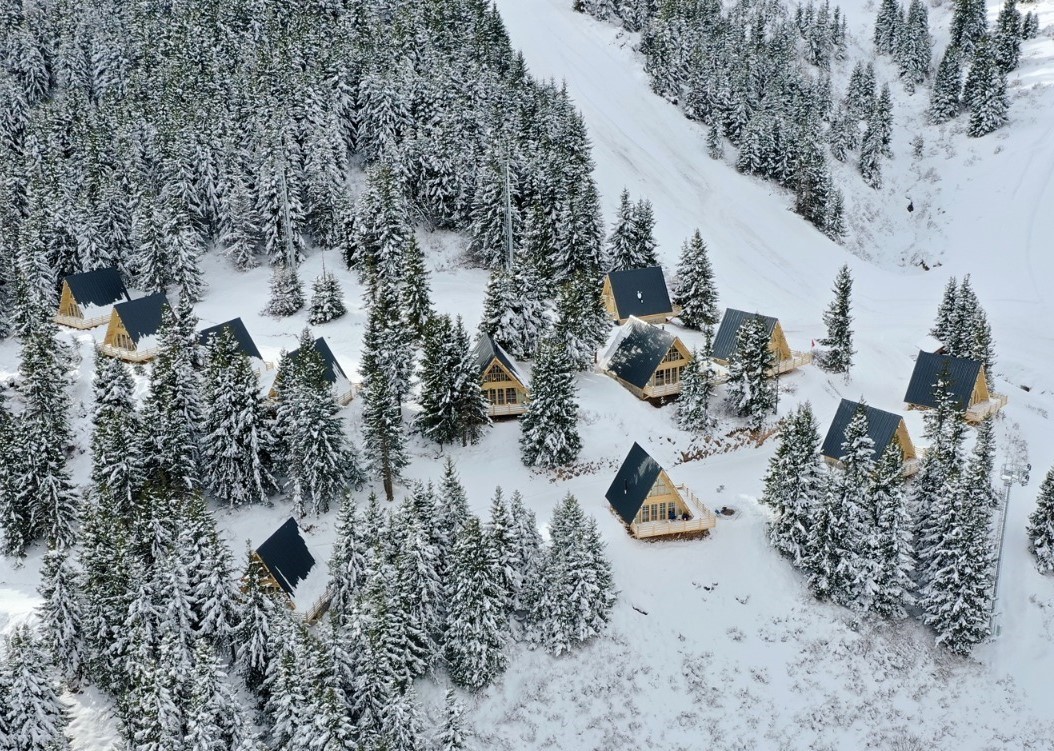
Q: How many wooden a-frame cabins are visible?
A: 12